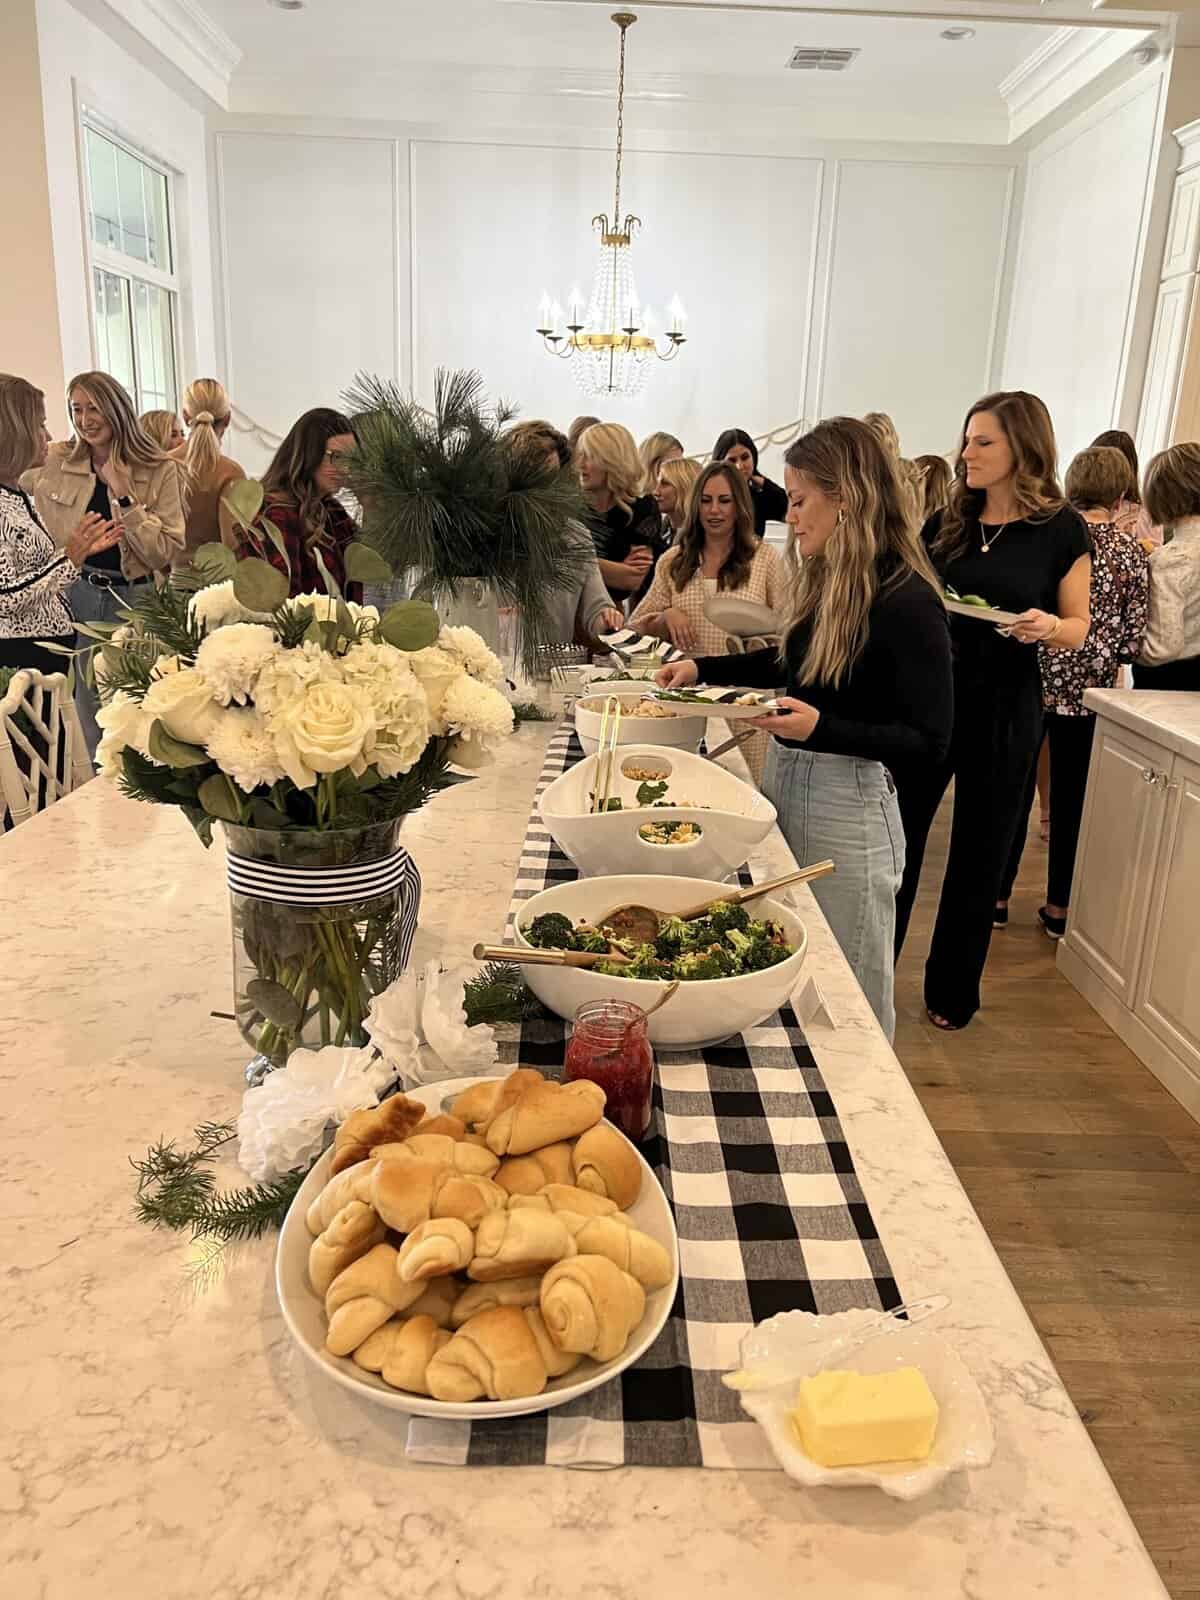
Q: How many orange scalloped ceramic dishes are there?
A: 0